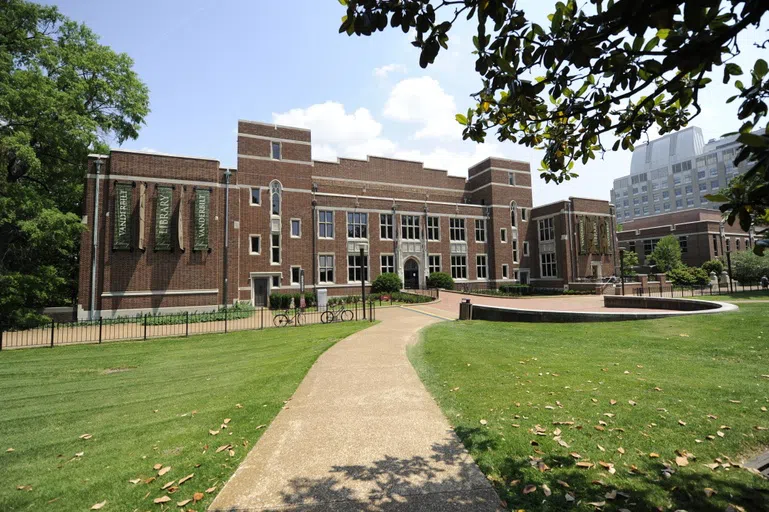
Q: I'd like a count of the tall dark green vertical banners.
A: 6